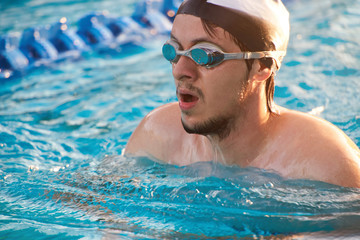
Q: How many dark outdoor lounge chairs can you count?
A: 0